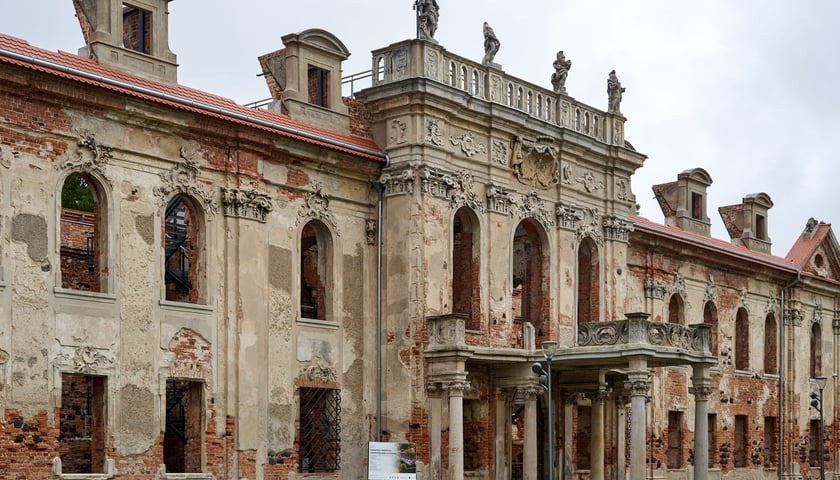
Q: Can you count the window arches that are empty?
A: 11